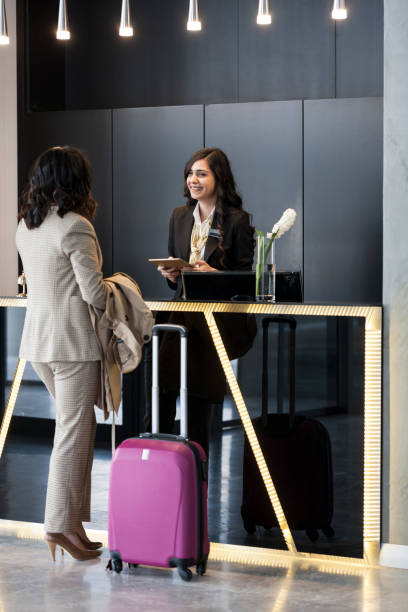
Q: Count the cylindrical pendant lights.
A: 6